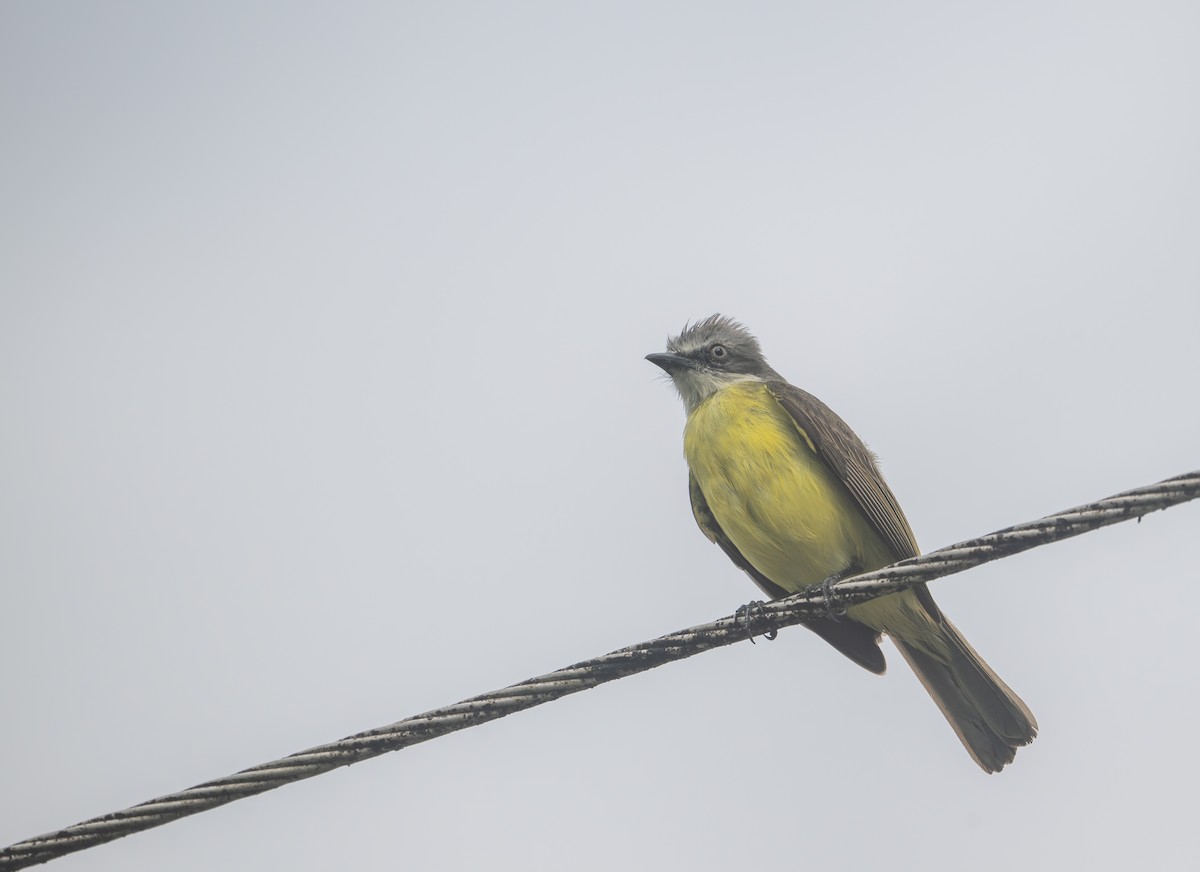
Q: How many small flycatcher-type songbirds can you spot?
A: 1